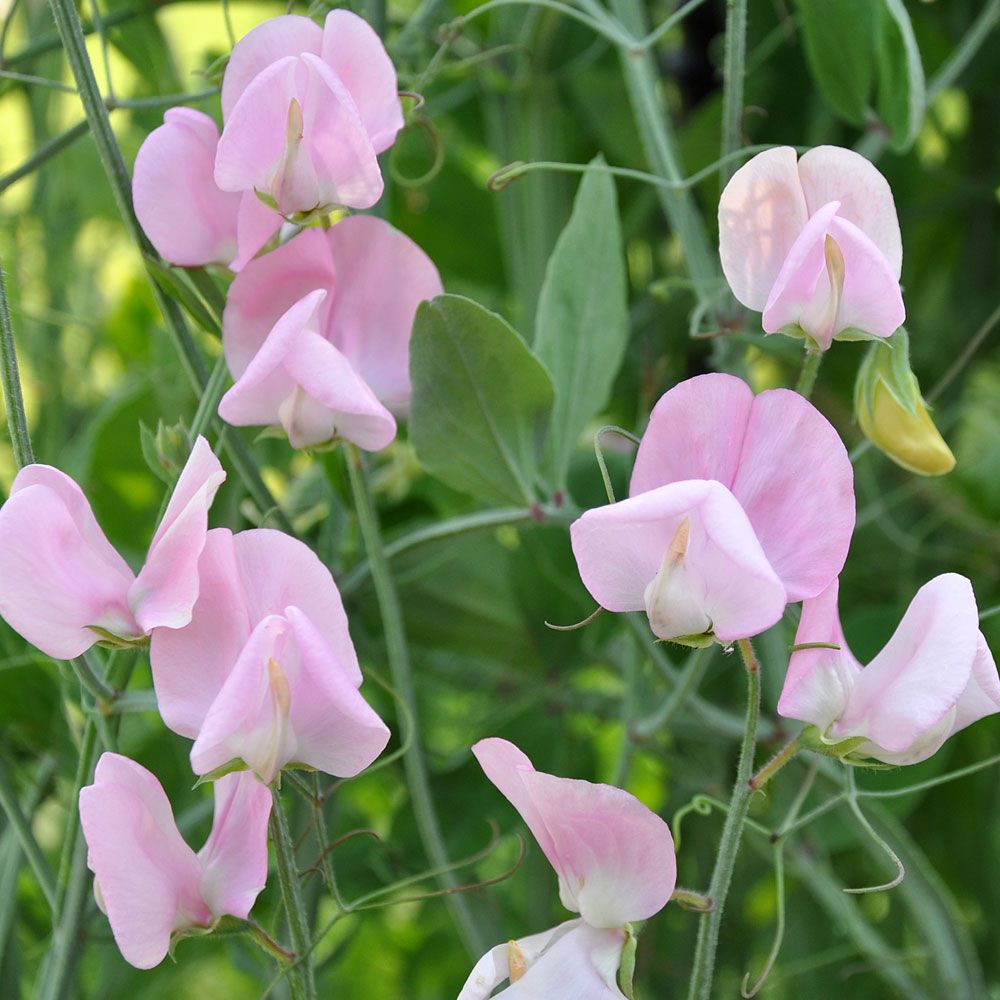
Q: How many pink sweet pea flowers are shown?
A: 10